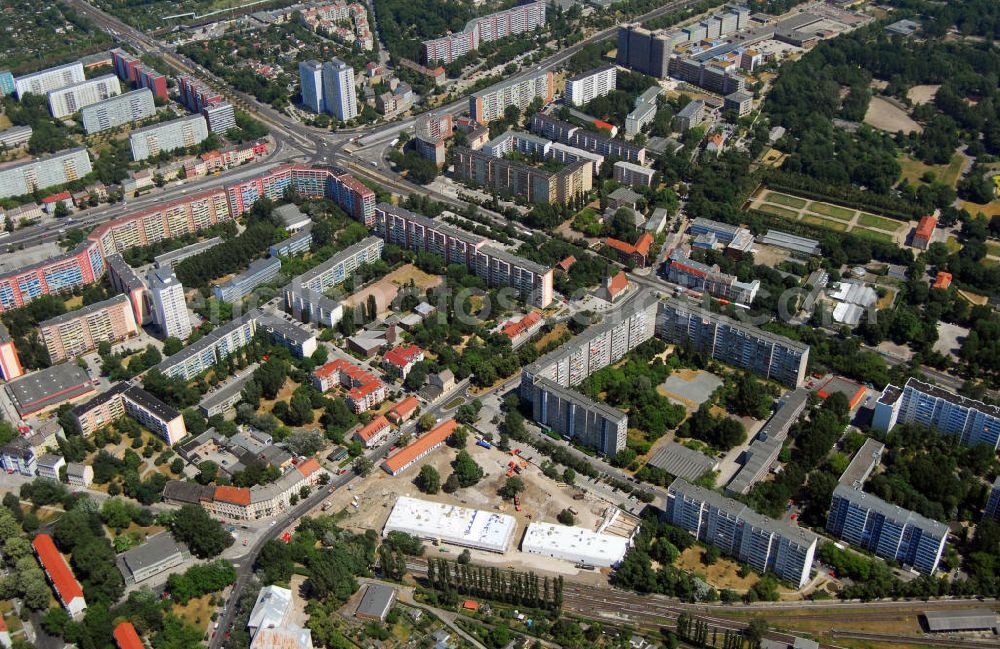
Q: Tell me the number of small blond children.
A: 0